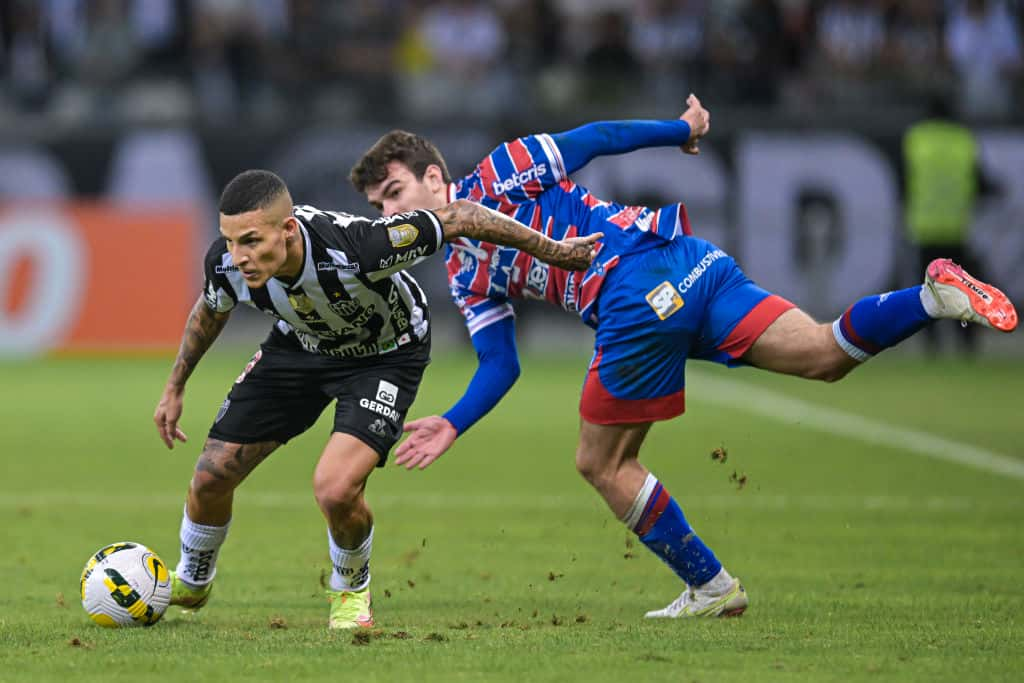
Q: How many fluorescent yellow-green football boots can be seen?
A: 2